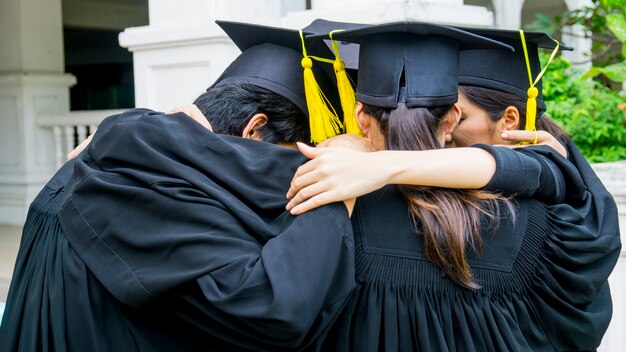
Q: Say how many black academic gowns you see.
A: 3